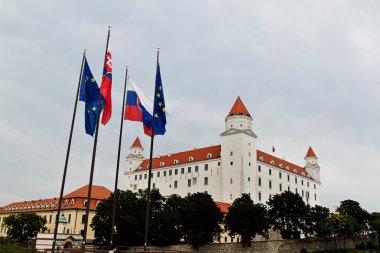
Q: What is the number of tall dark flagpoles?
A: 4